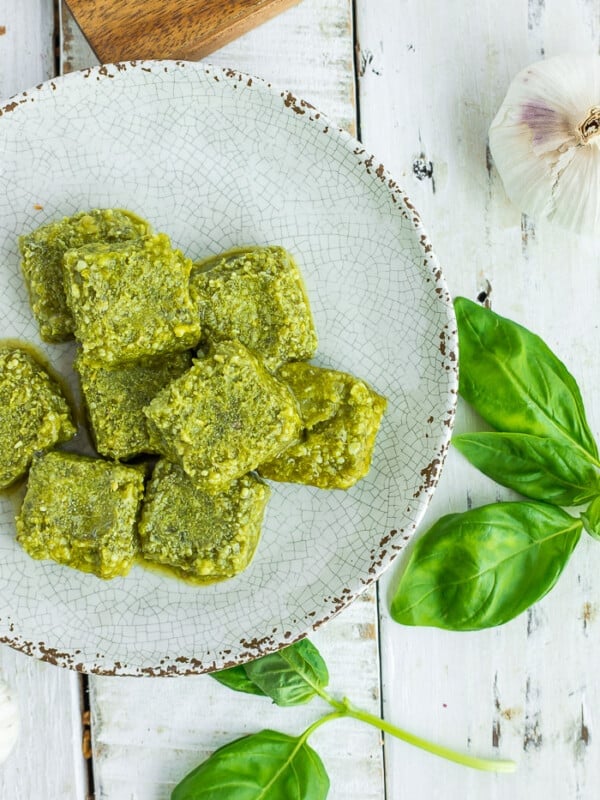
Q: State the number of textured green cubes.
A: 9